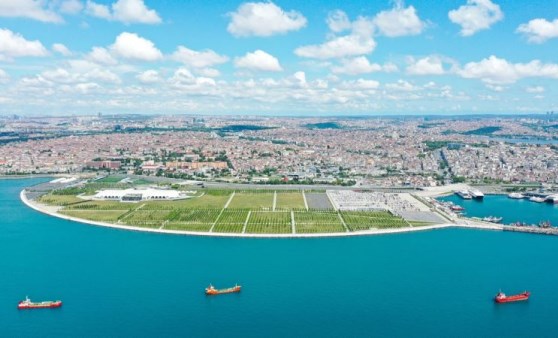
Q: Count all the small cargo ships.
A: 3